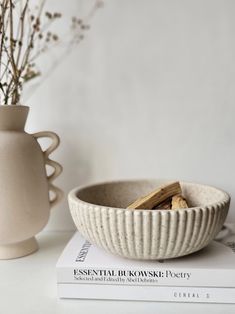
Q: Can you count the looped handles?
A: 3